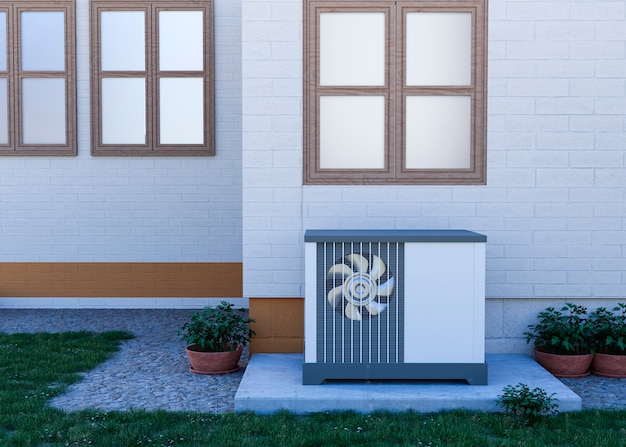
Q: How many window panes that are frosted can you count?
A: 12